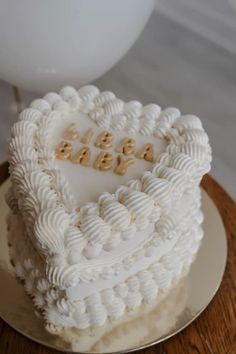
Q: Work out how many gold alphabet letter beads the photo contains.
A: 9